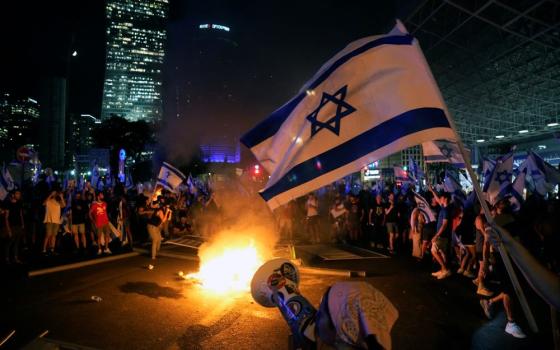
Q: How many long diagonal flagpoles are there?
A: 1